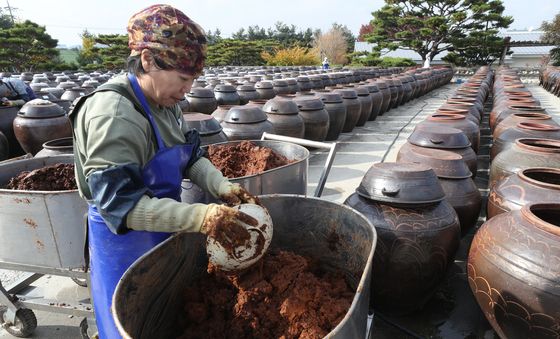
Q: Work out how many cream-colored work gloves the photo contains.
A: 2